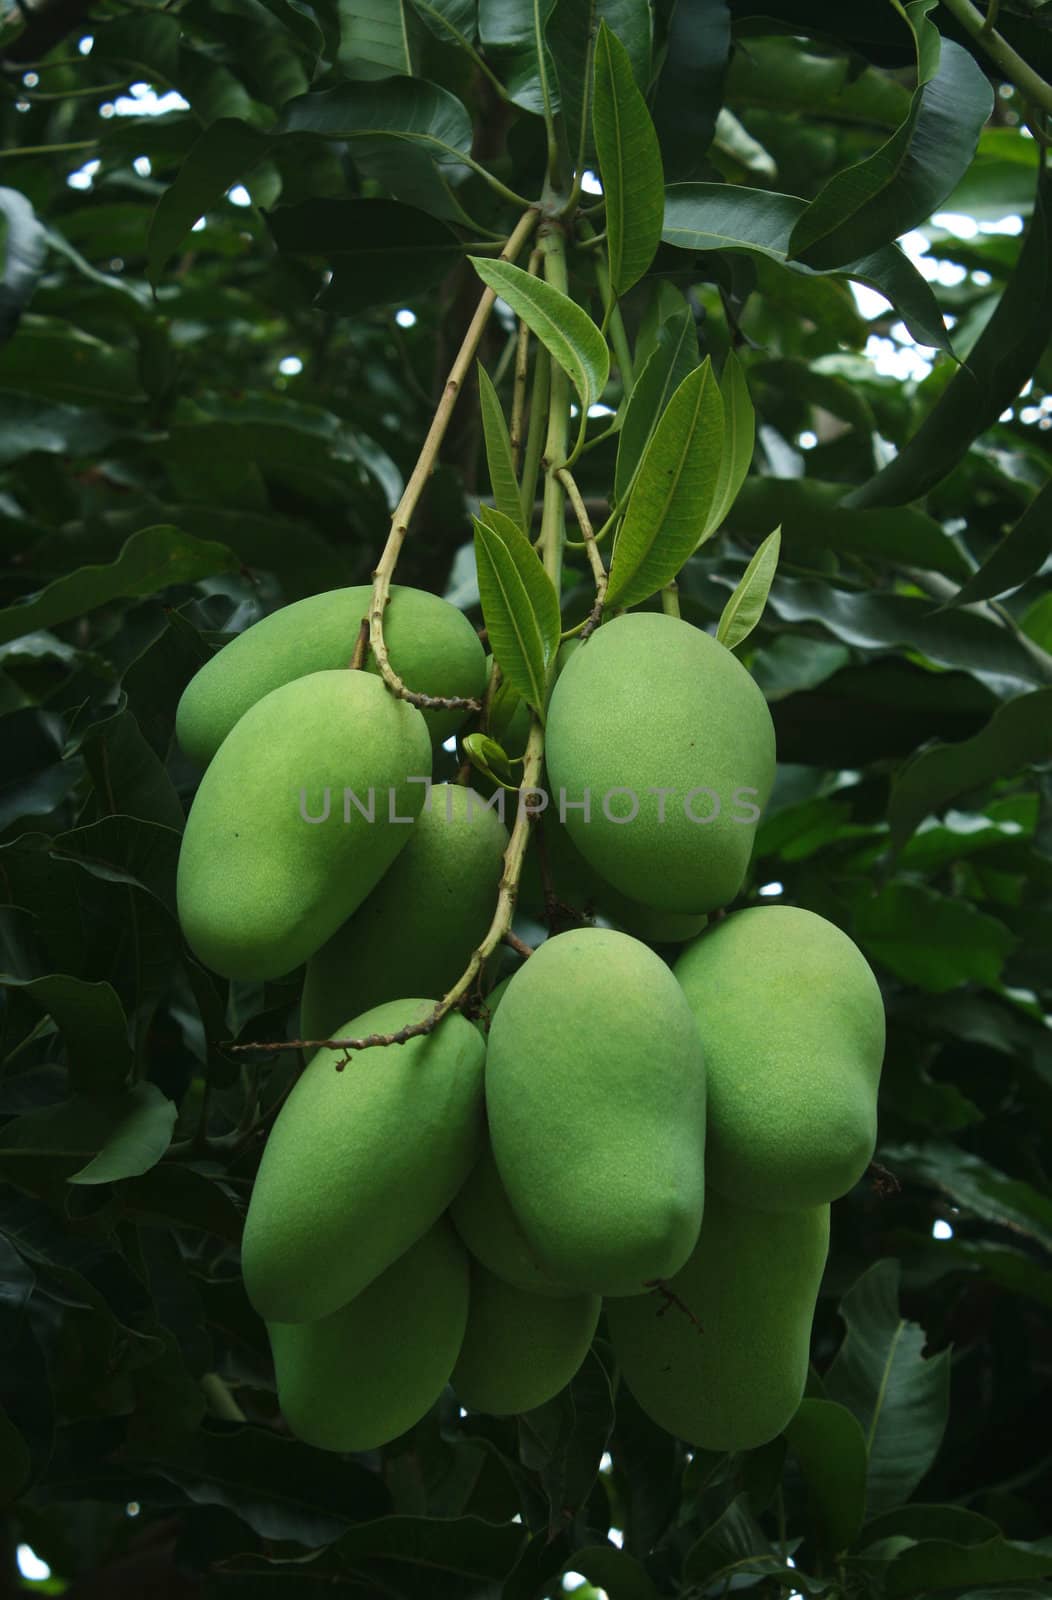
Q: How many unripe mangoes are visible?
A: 12